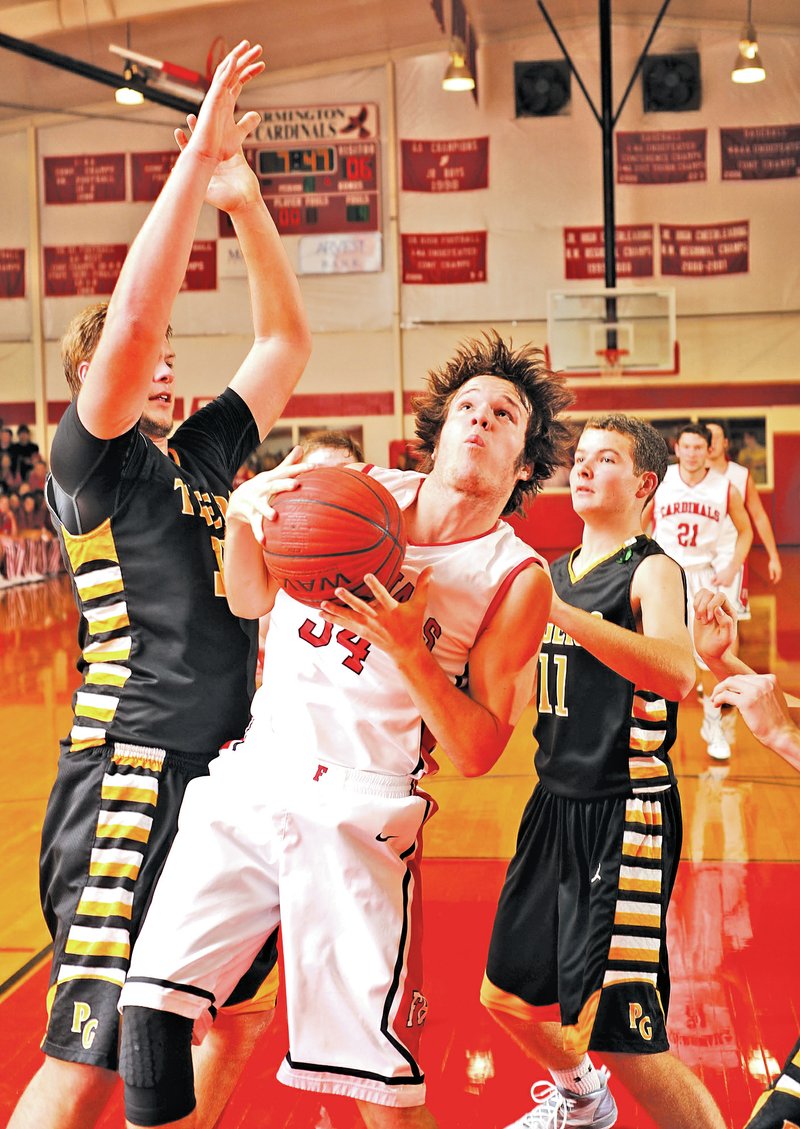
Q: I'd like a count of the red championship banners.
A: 11